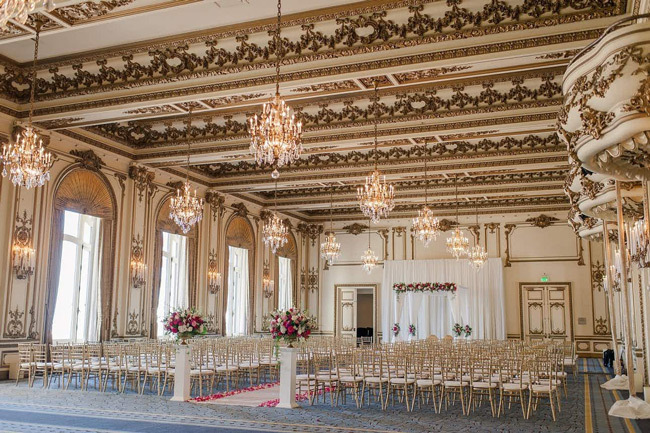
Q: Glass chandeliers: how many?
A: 10